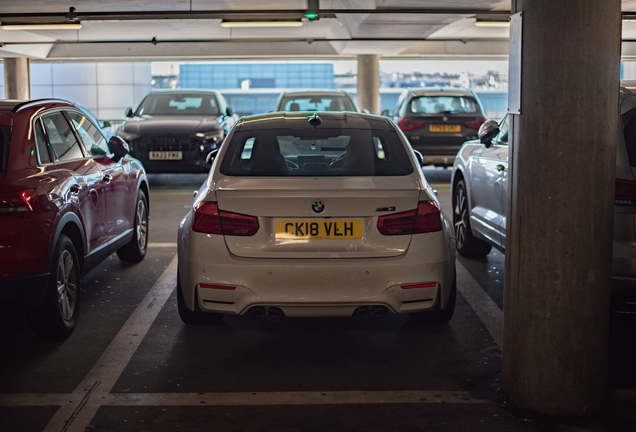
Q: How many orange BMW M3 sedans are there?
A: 0